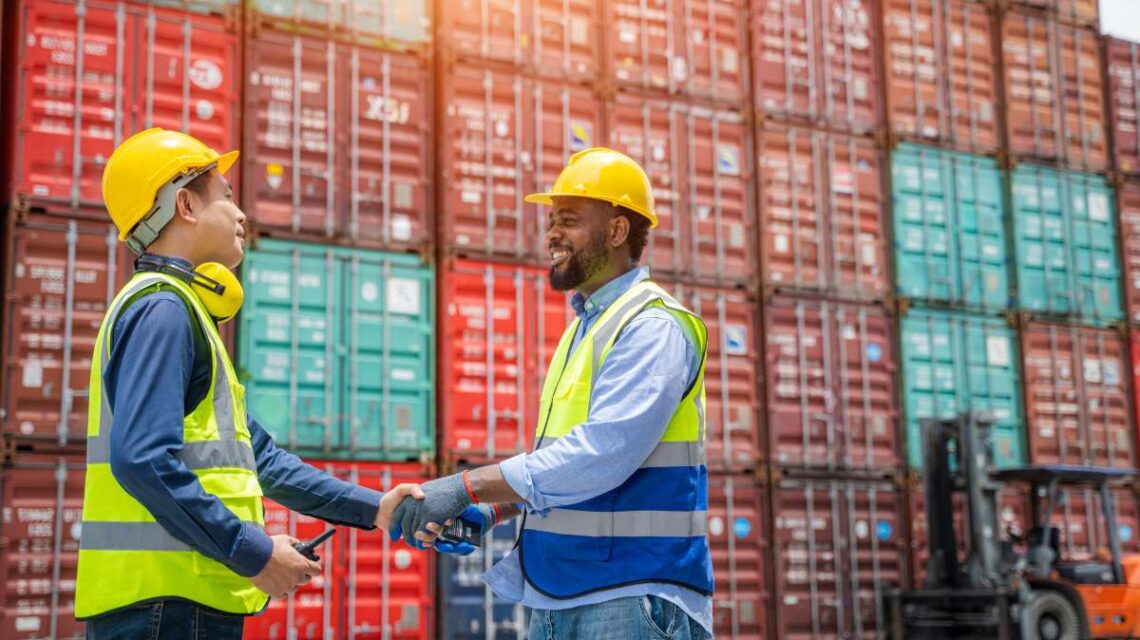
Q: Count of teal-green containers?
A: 4